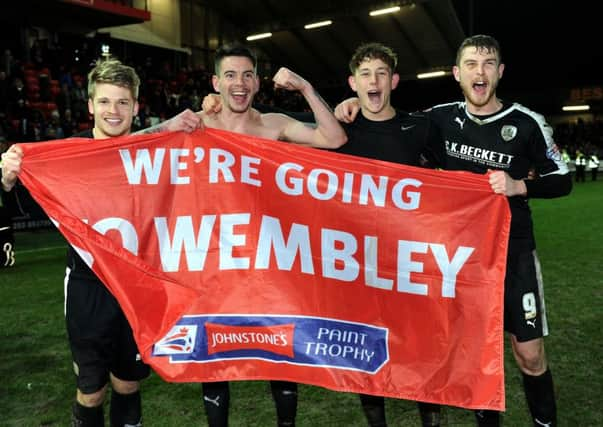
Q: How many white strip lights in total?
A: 5